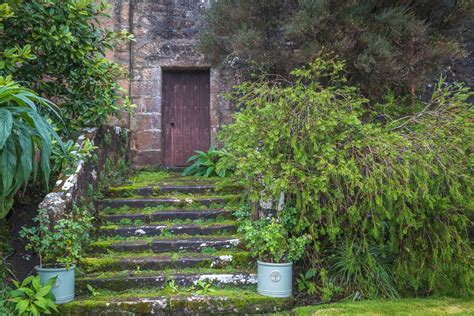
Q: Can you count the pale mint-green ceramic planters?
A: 2